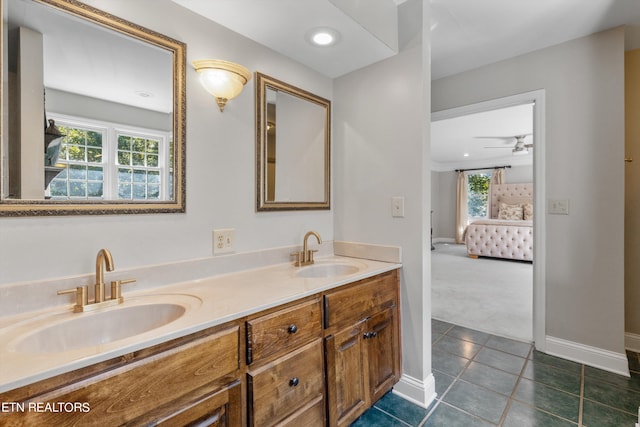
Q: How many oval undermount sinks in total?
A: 2